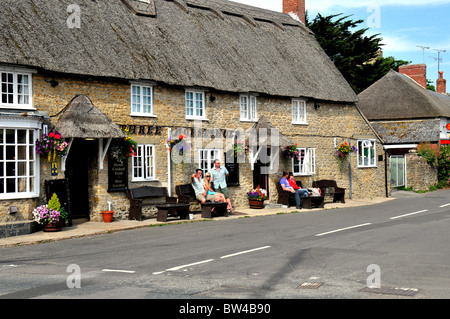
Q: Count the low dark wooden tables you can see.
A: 3